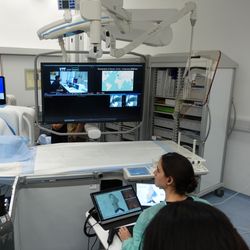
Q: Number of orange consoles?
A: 0